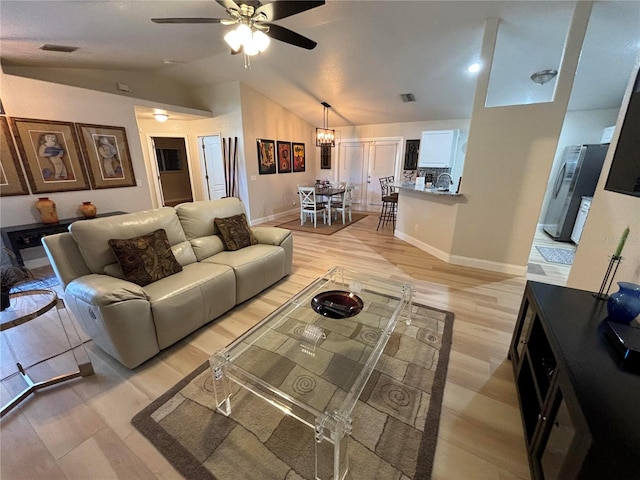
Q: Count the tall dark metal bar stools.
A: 2